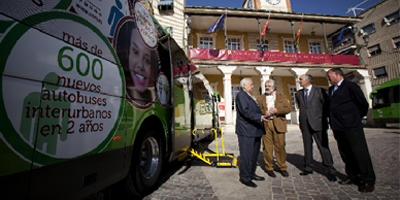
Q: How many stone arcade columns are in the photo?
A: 5